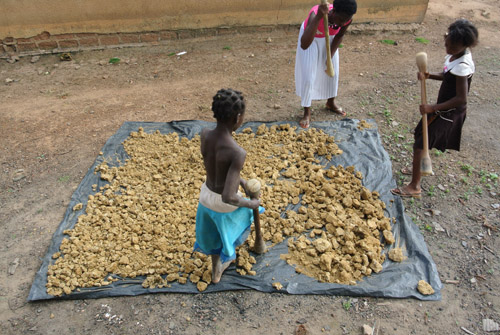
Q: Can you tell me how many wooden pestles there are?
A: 3